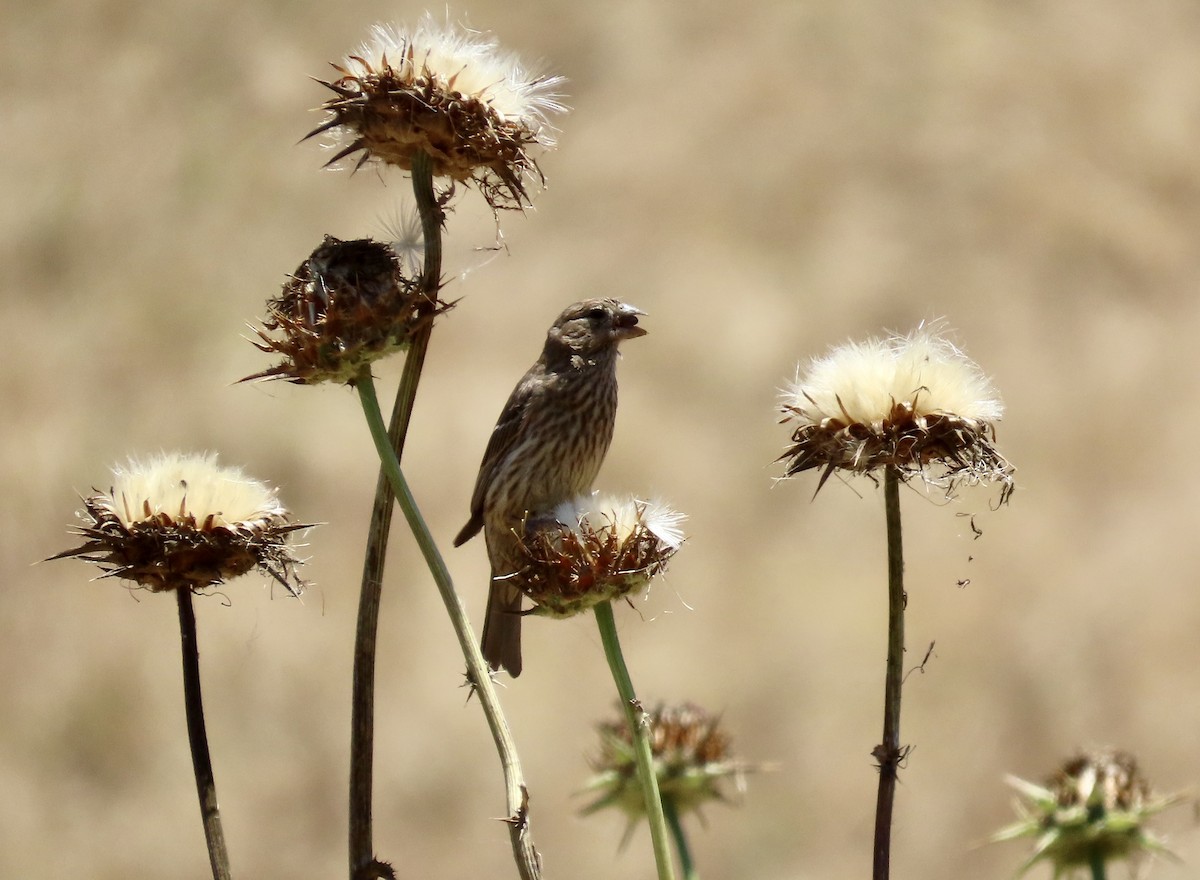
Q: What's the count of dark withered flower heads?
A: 1